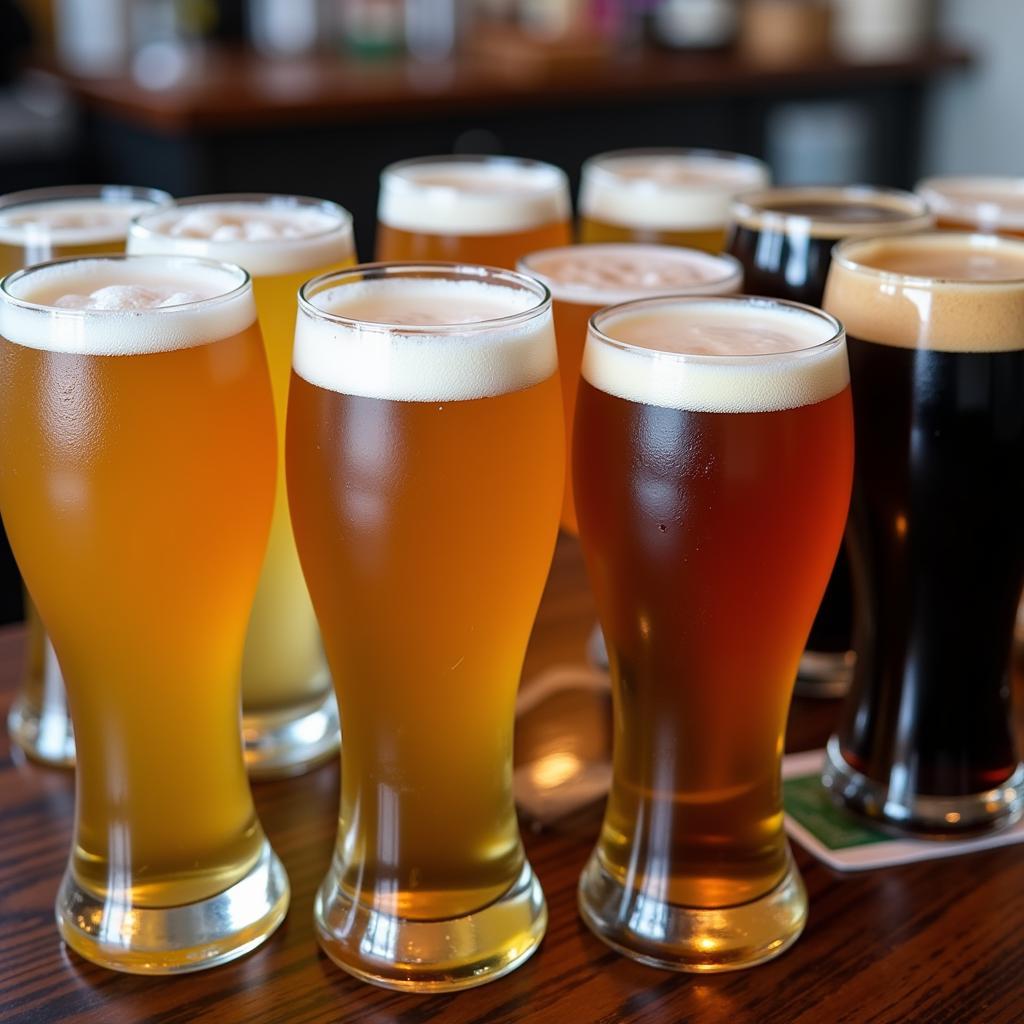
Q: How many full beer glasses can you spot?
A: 11